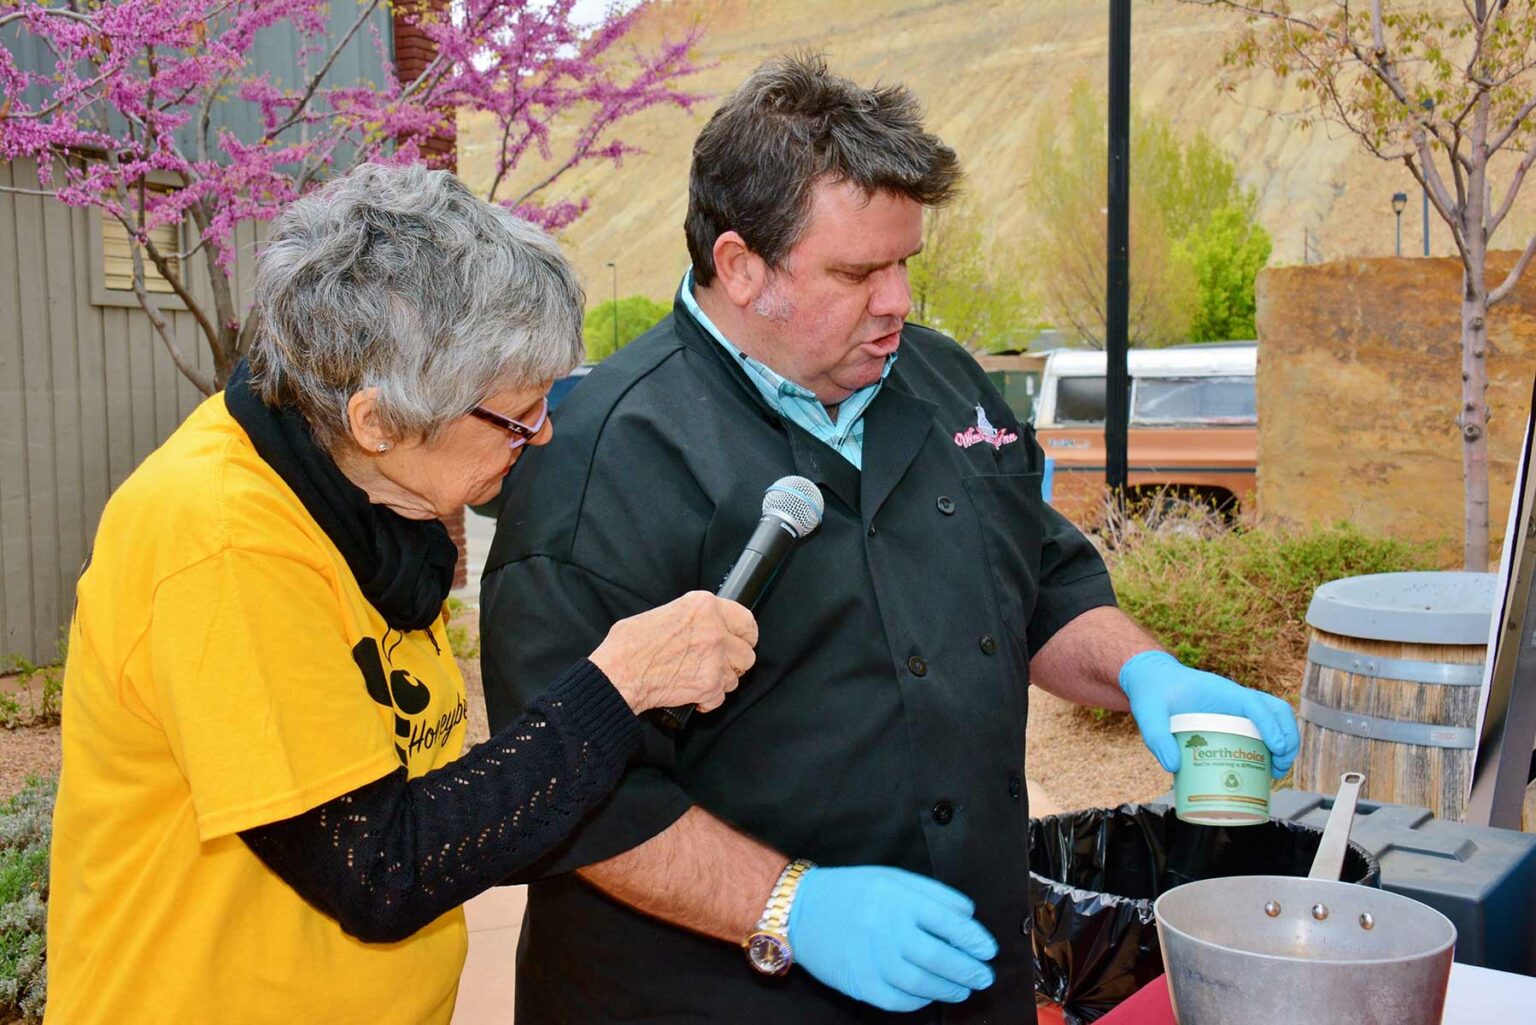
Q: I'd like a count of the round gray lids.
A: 1